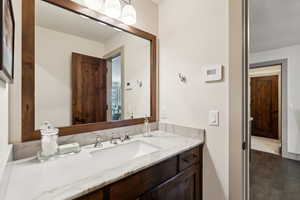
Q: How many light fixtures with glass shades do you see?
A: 3